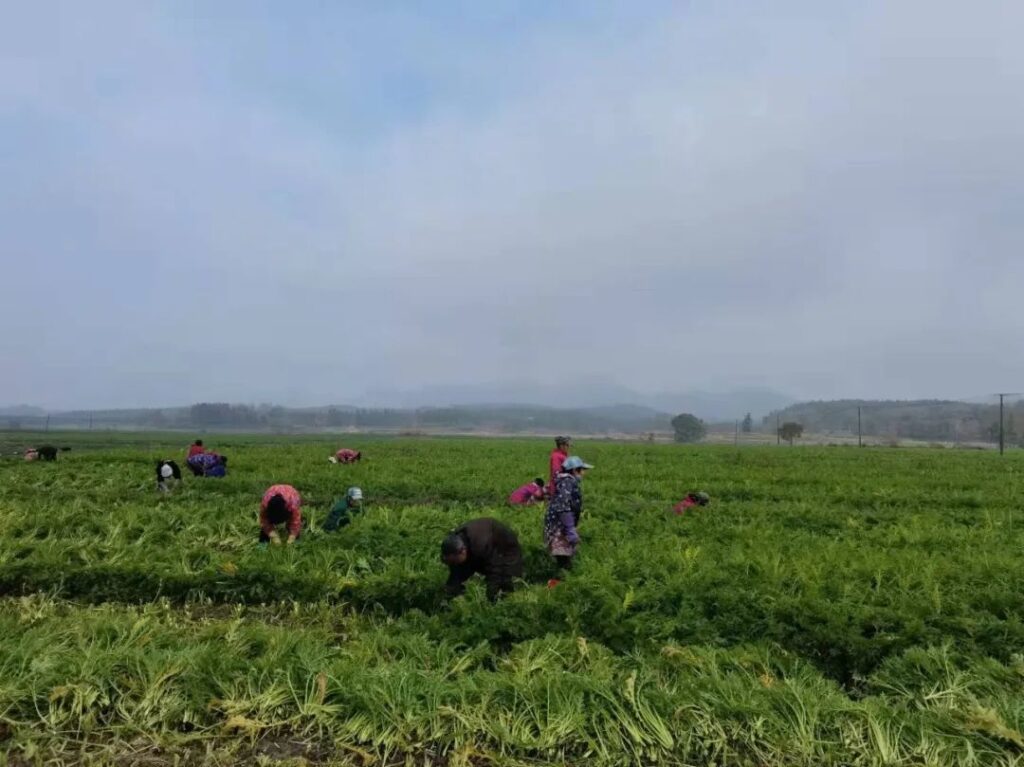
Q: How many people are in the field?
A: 13